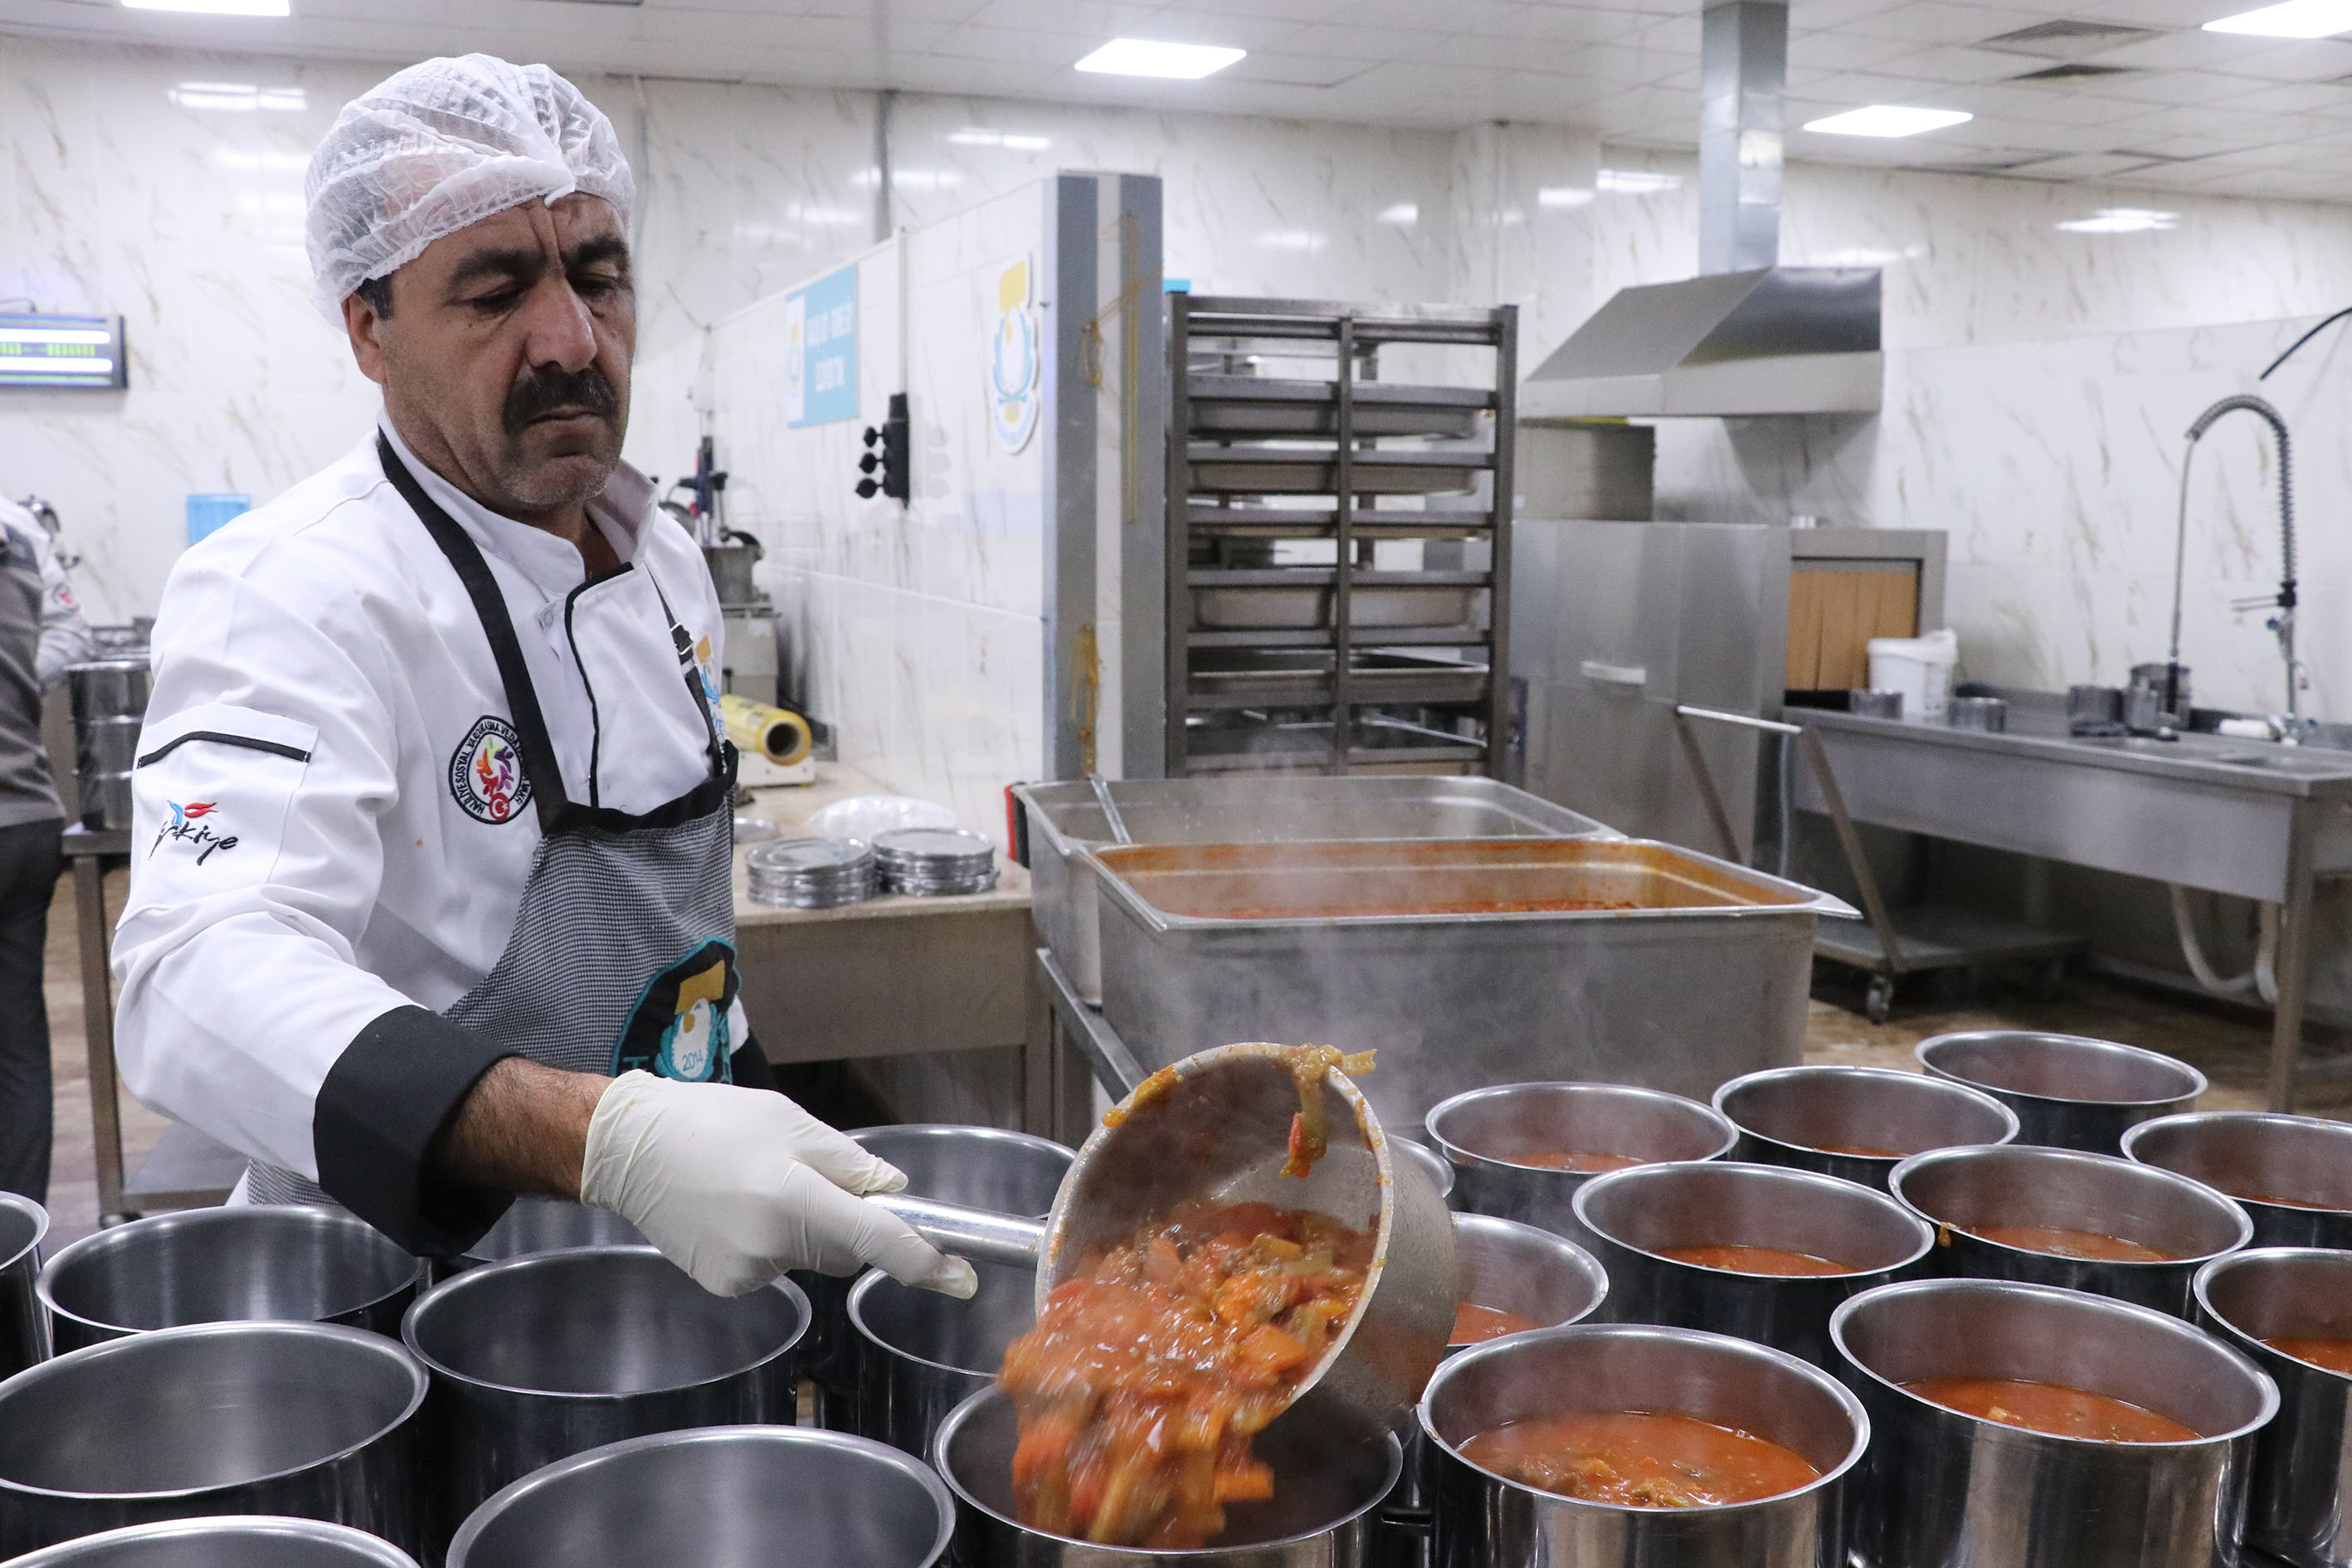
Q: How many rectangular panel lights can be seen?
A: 4